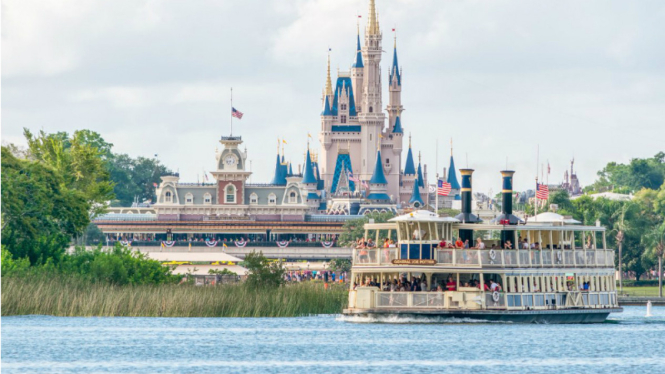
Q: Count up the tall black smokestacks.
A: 2